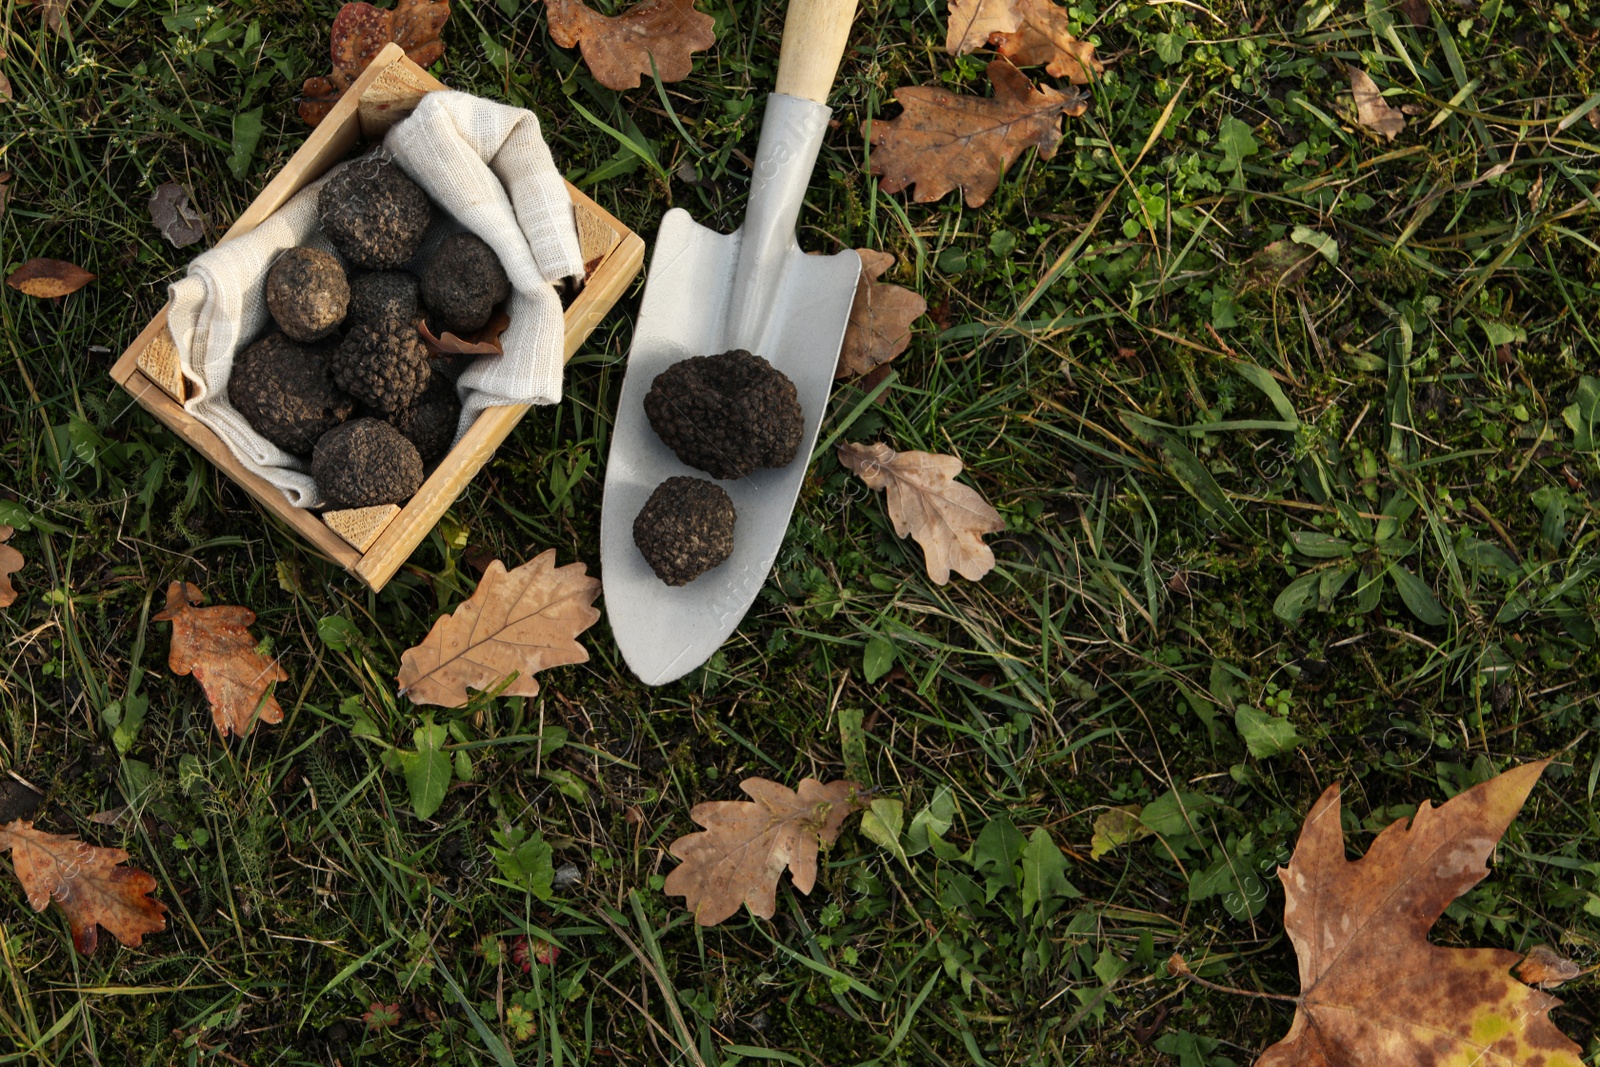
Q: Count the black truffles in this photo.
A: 10